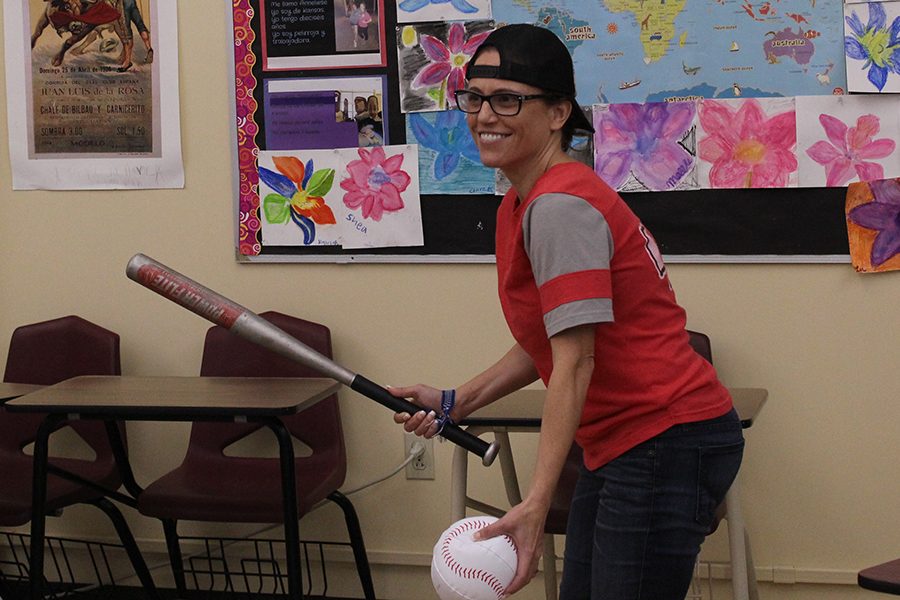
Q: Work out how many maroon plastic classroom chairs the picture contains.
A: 3